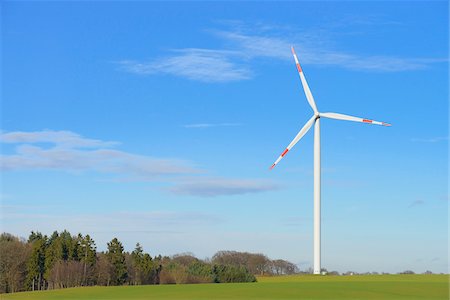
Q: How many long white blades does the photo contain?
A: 3